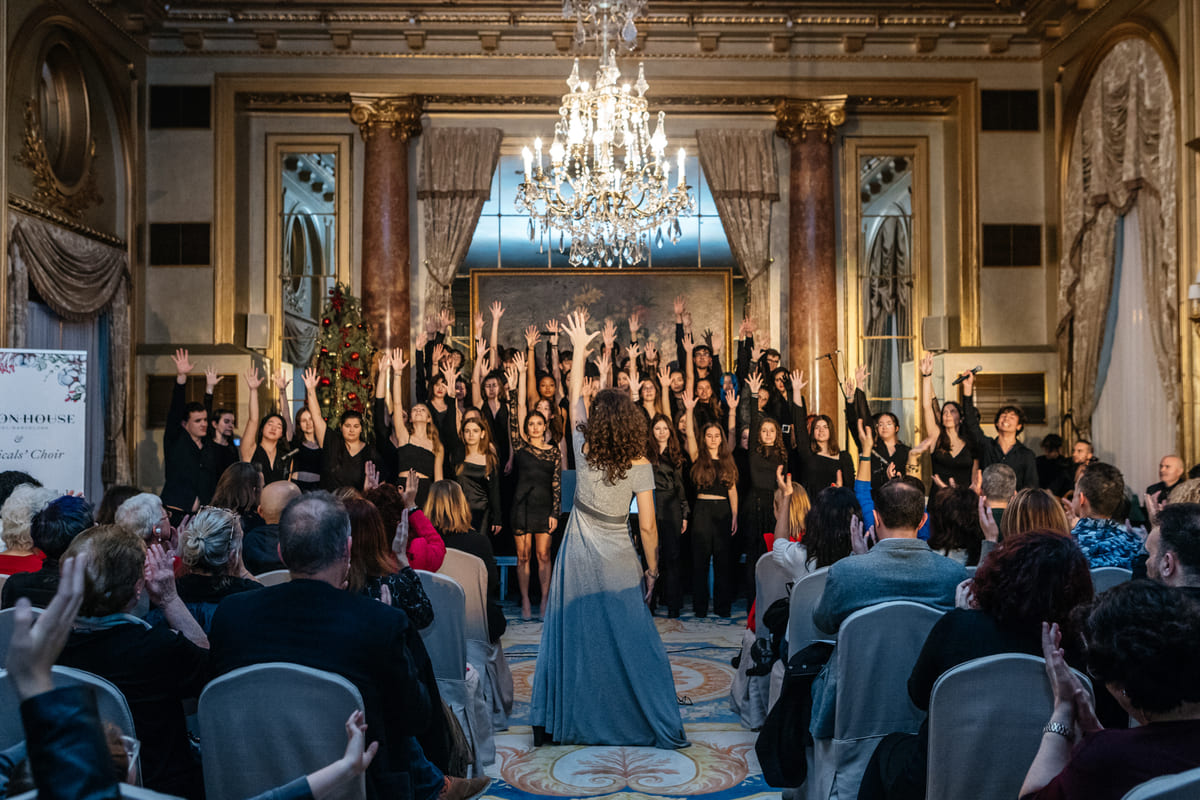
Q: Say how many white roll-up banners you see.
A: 1